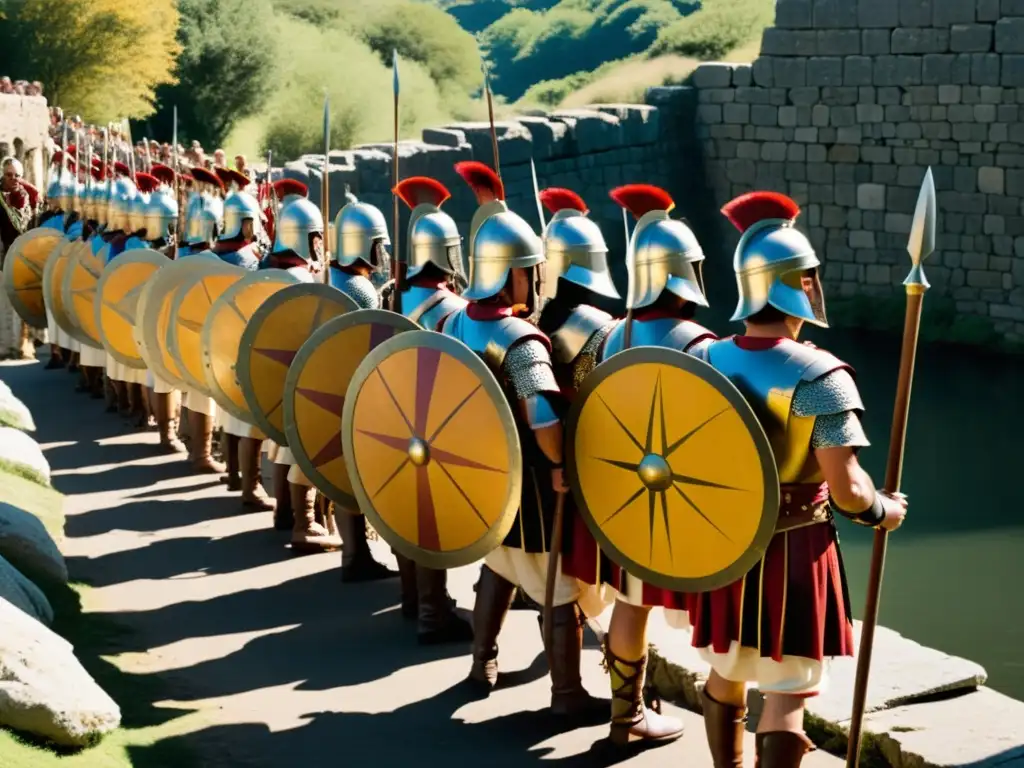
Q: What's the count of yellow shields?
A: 11